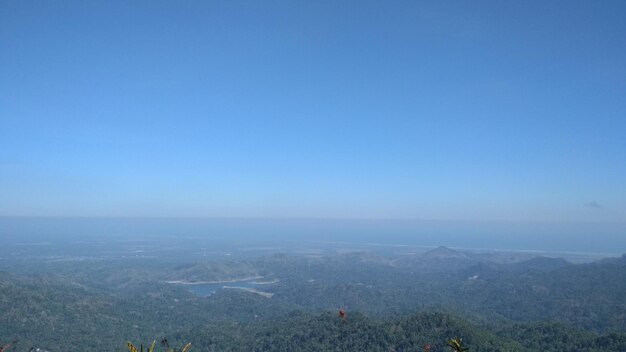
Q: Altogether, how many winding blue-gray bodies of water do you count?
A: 1